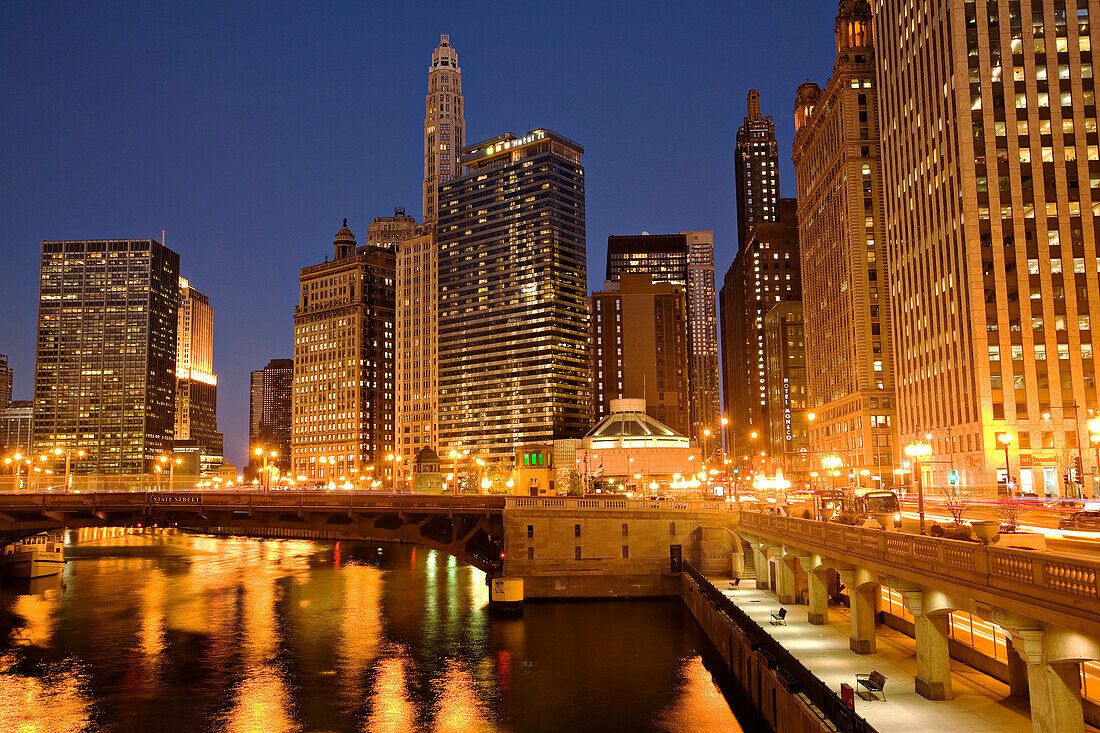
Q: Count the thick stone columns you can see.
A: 6